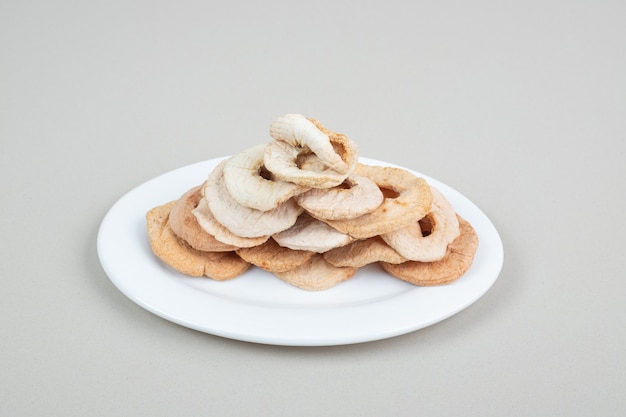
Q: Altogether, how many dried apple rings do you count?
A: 15